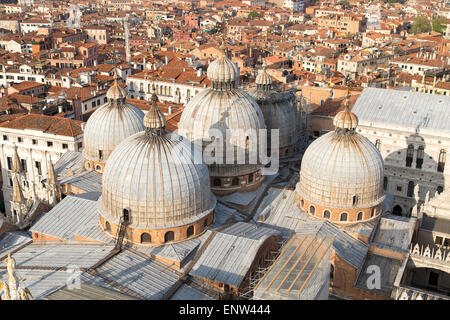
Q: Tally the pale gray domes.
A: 5